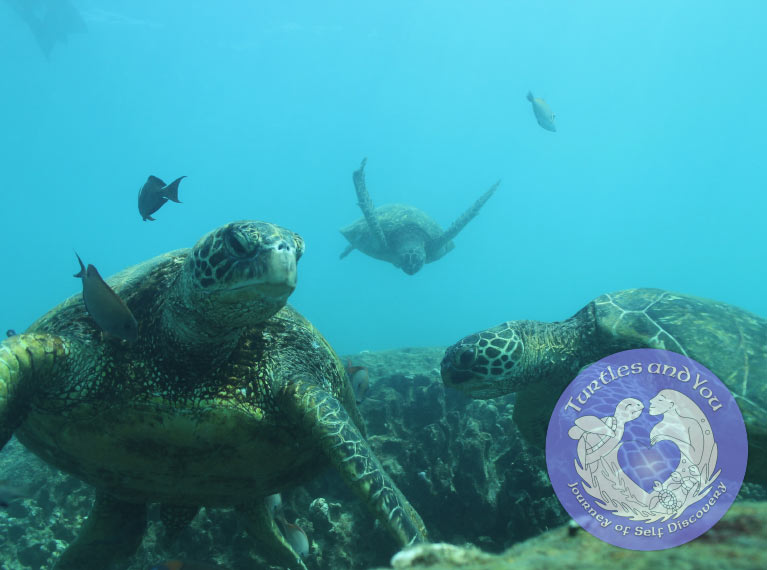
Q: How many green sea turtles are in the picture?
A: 3